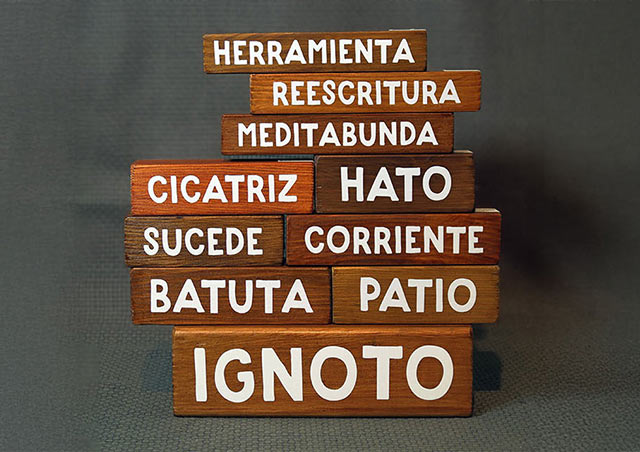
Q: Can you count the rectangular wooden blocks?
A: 10